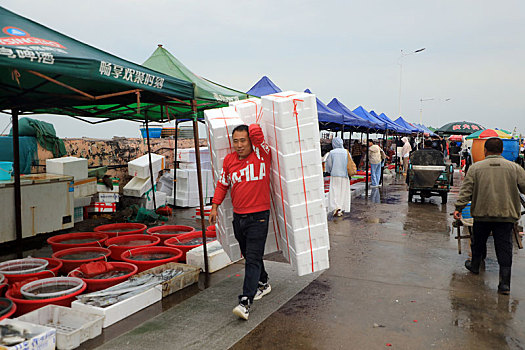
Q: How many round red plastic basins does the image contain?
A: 13